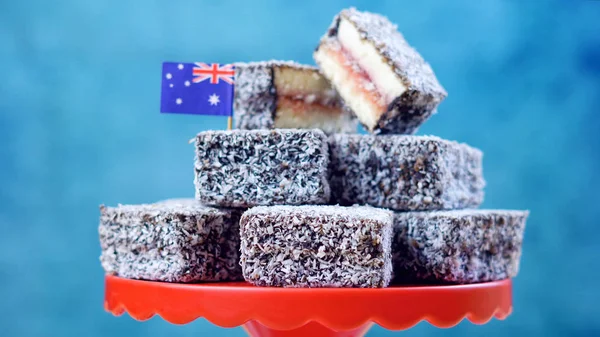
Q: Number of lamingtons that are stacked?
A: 7